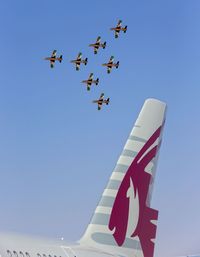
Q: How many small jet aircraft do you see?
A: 7